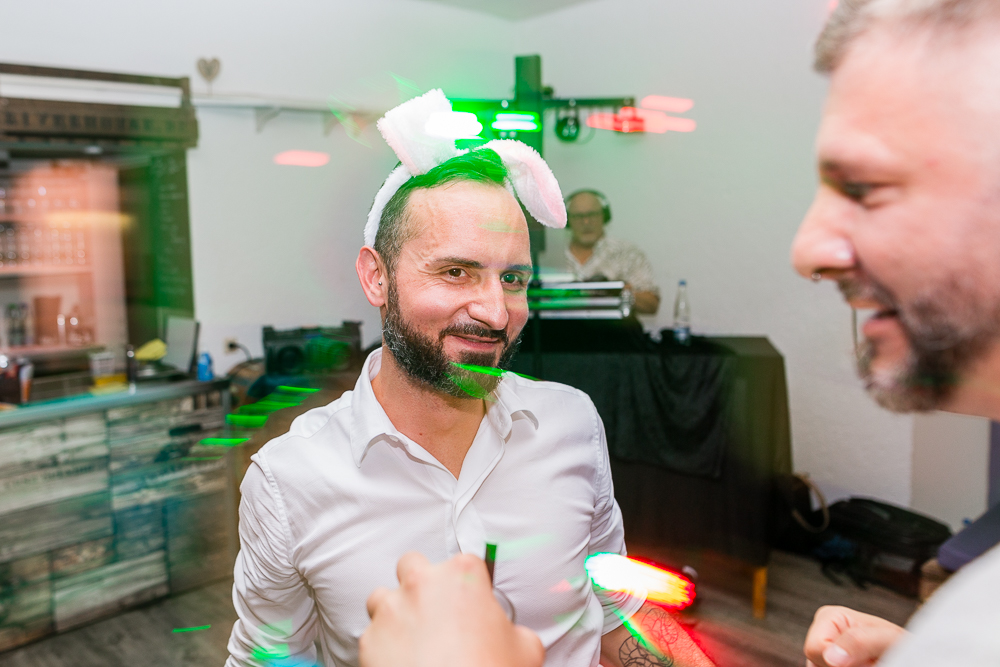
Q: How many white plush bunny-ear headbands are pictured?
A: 1